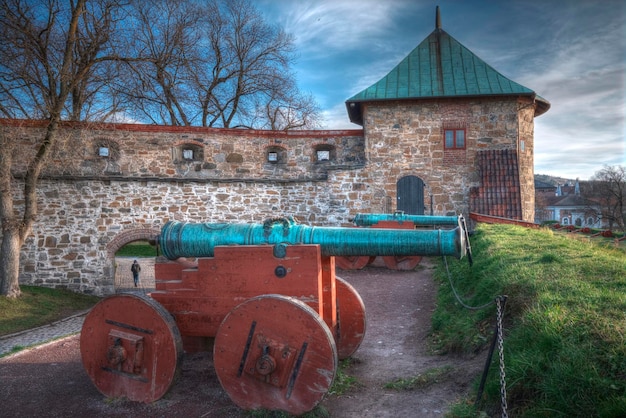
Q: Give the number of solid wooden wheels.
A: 5